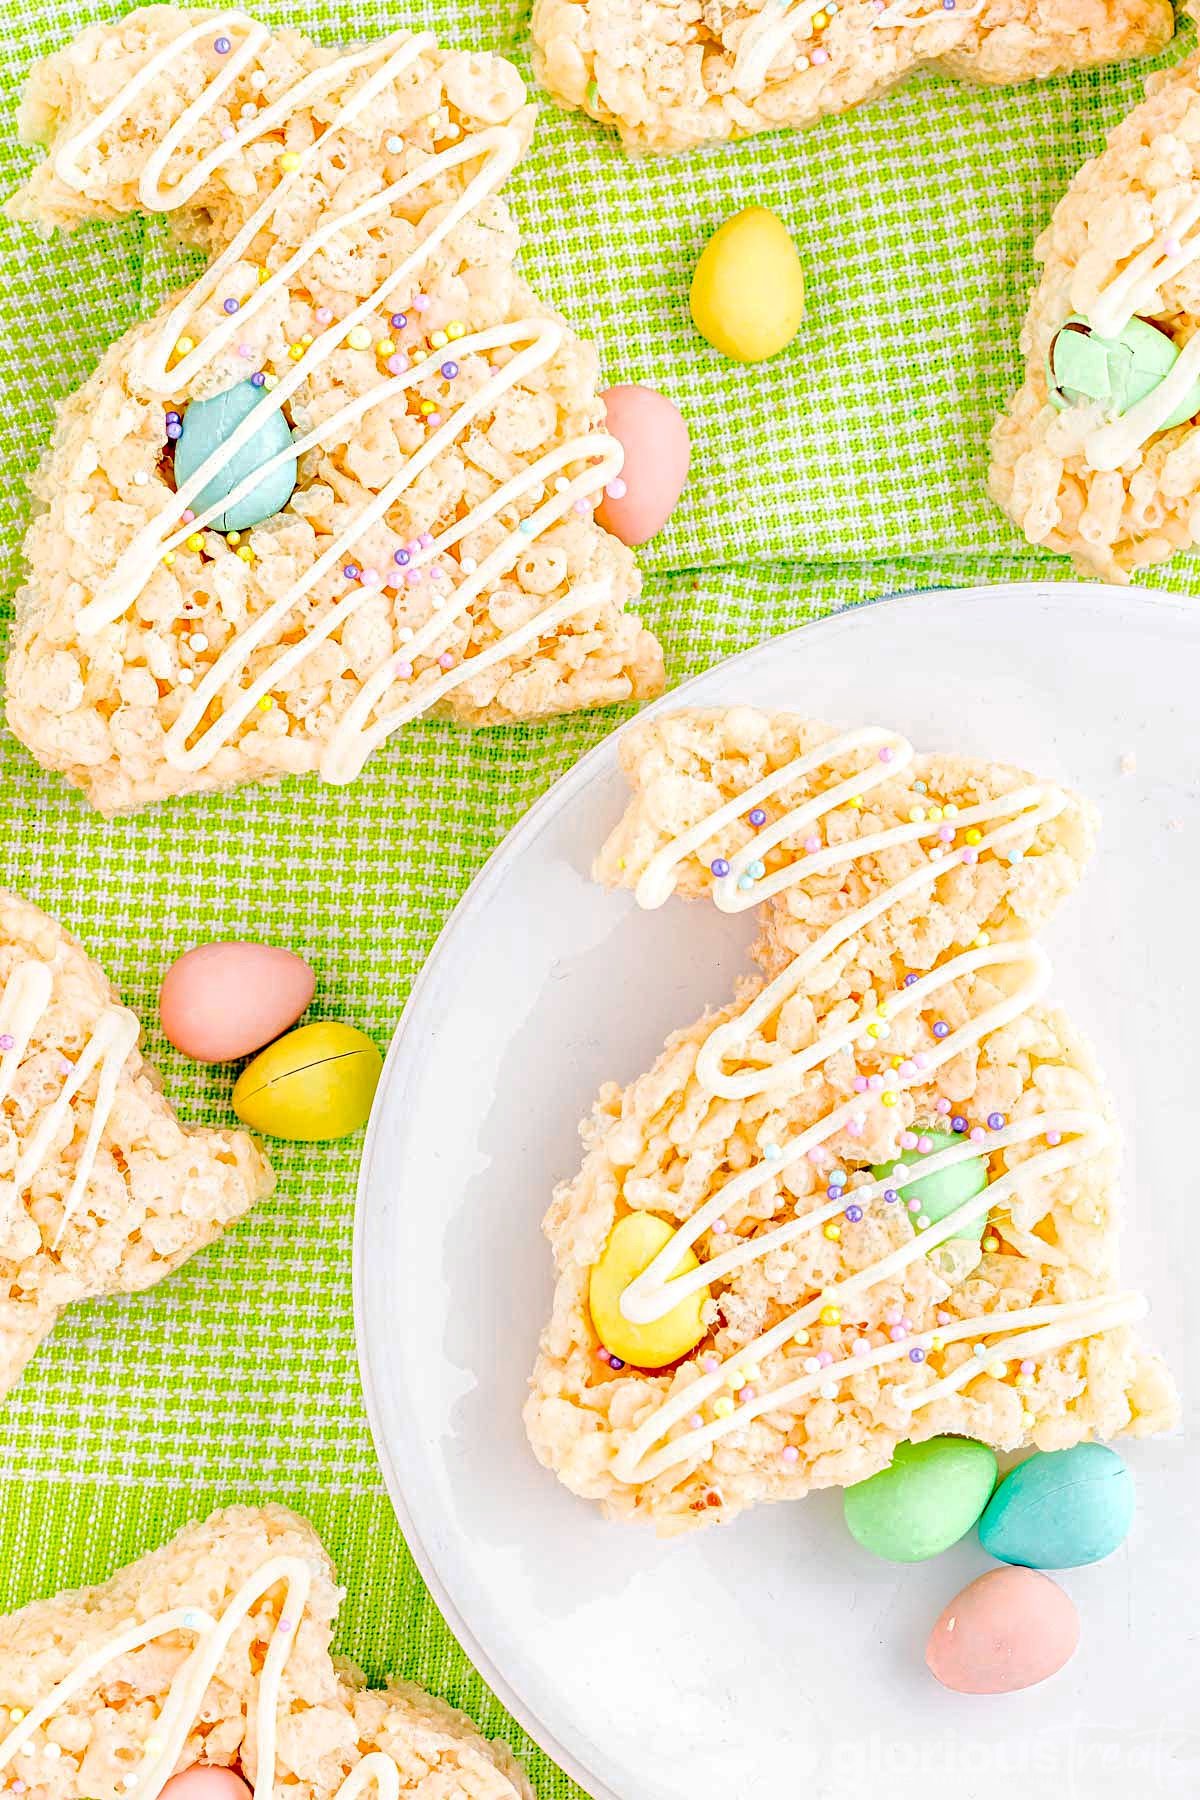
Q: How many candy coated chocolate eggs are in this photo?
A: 12